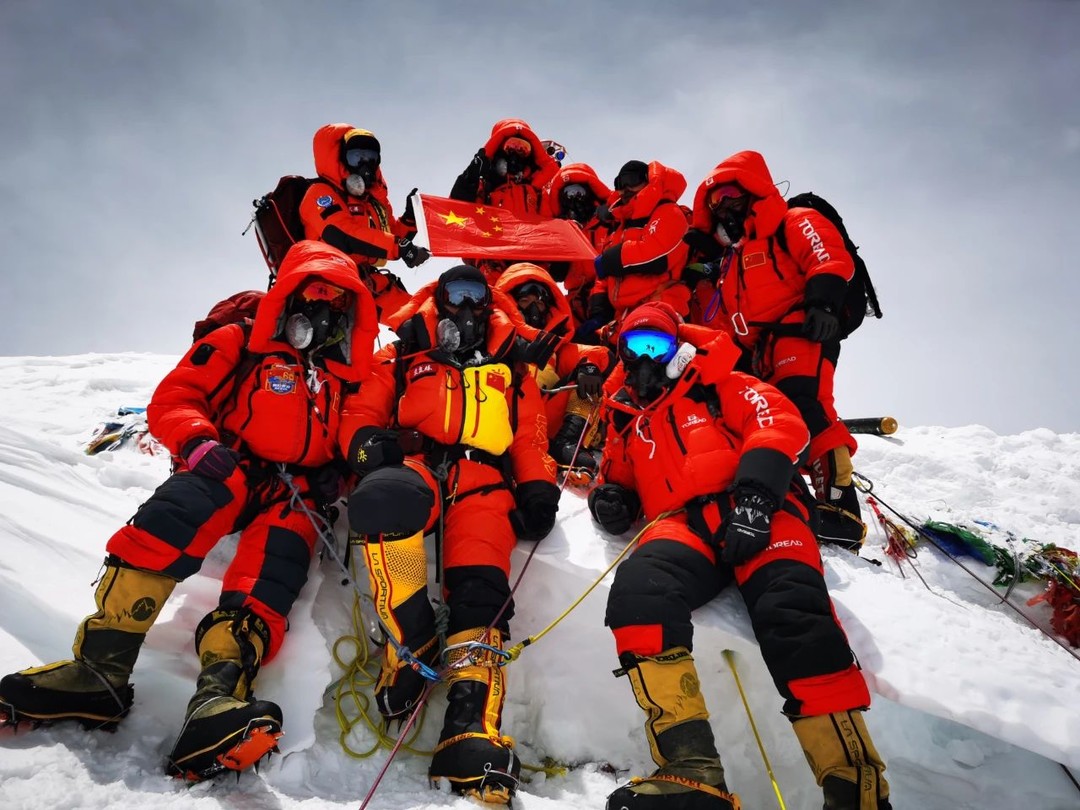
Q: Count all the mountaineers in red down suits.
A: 9